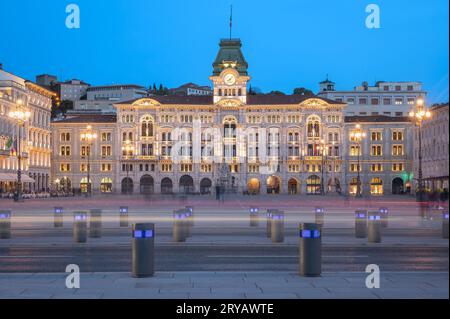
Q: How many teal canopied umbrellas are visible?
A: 0